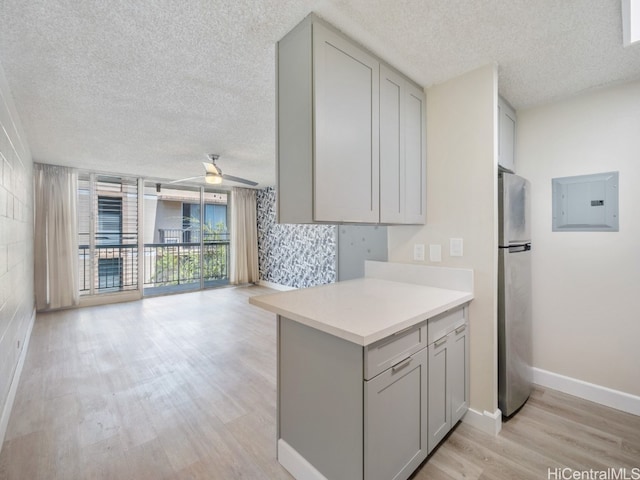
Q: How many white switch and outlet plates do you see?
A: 3